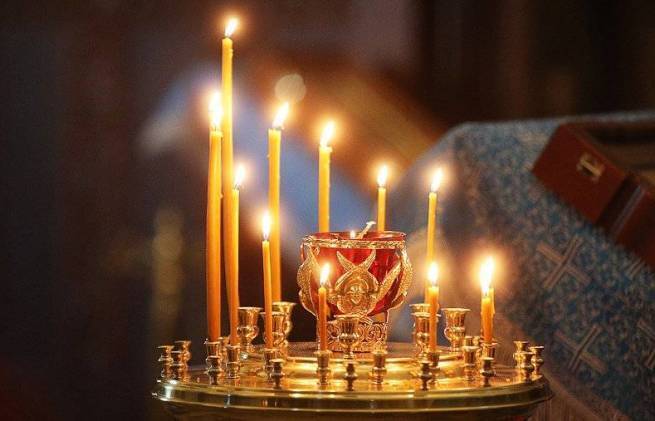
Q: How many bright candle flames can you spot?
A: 11